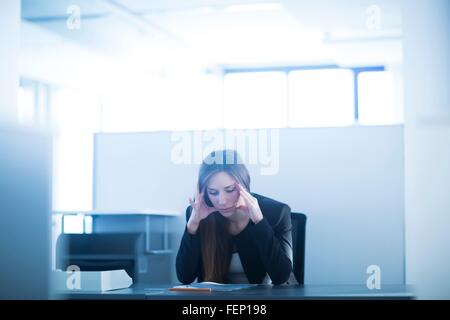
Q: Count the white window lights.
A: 3